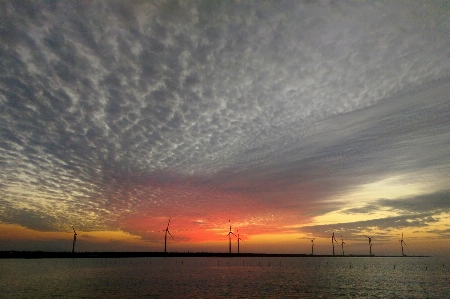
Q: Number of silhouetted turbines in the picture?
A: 9